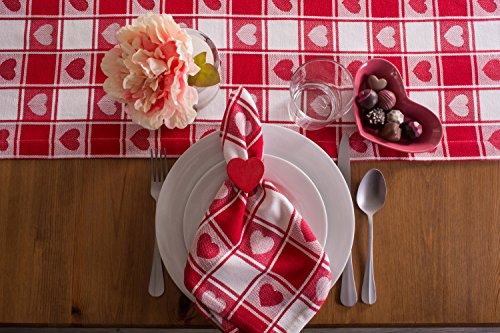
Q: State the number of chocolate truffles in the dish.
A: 7